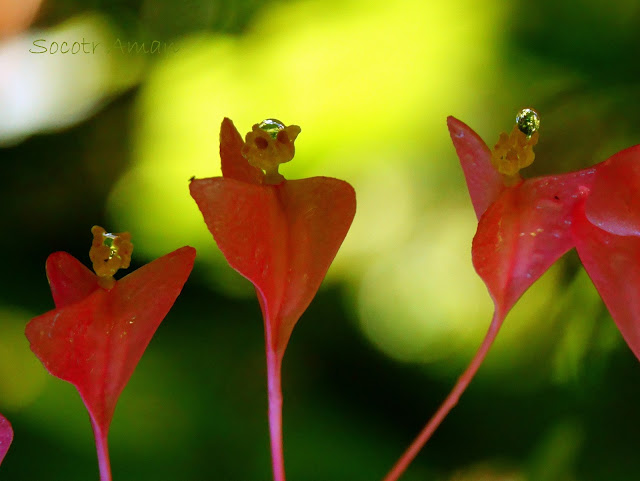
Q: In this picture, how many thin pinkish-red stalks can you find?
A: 3